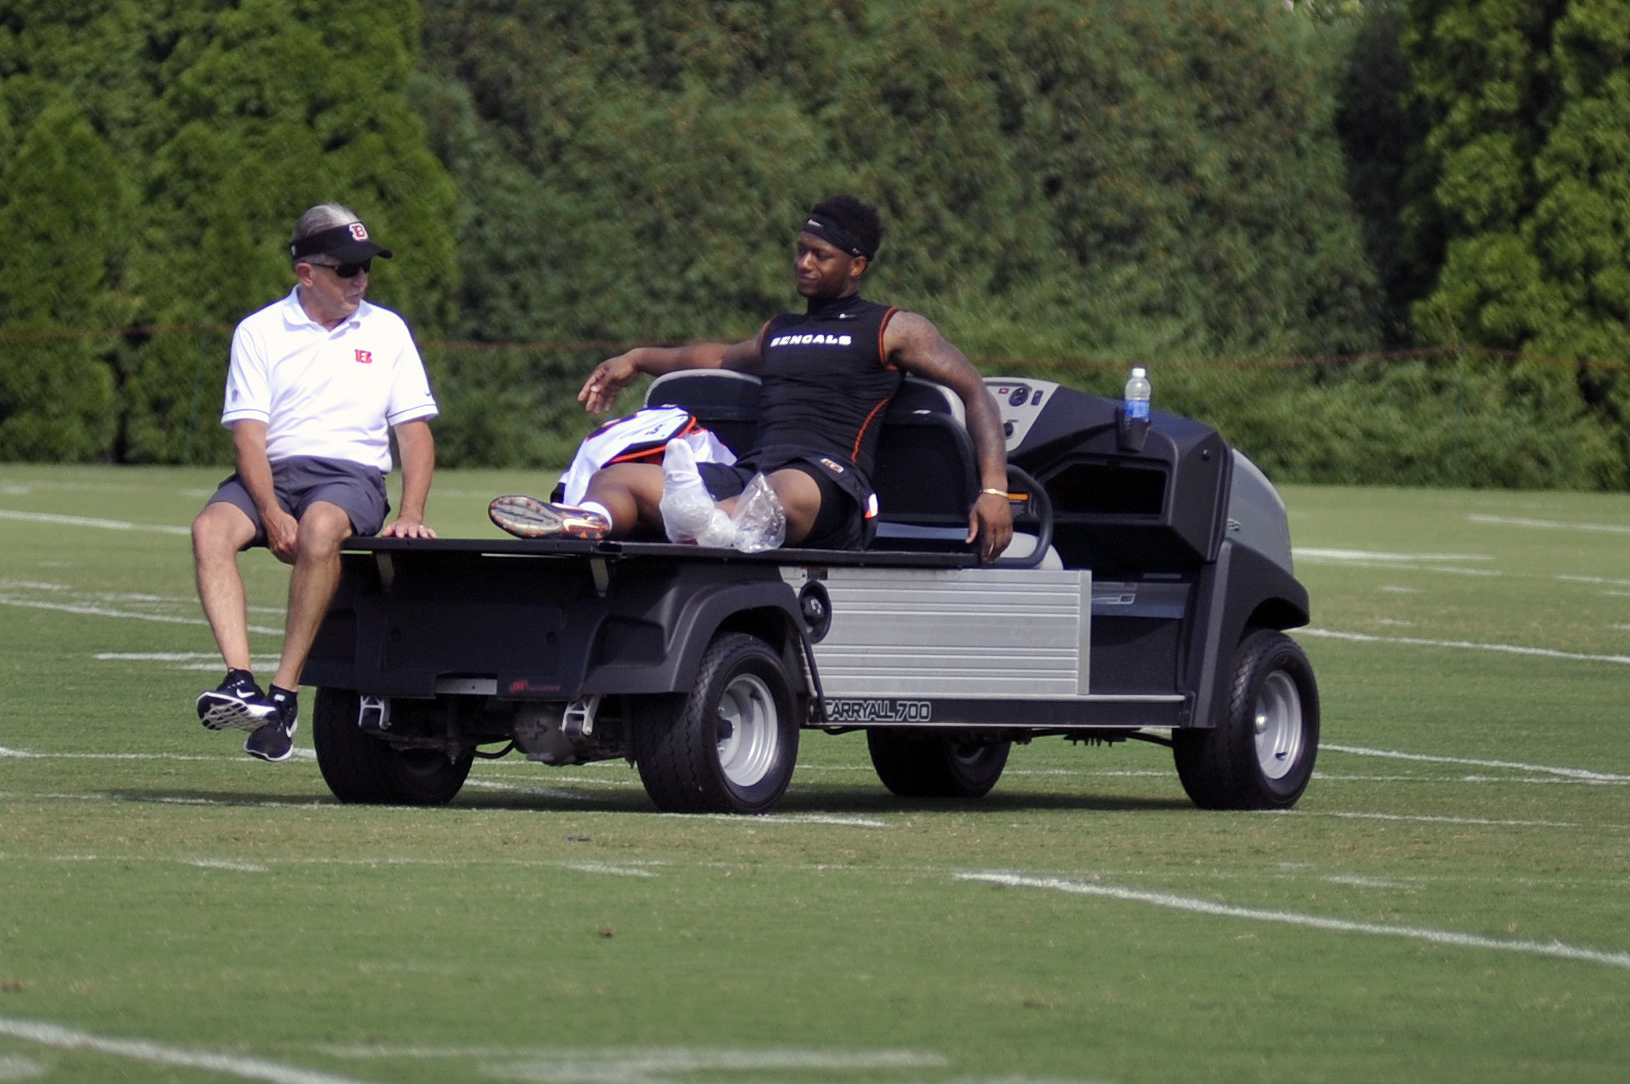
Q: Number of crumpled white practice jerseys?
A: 1